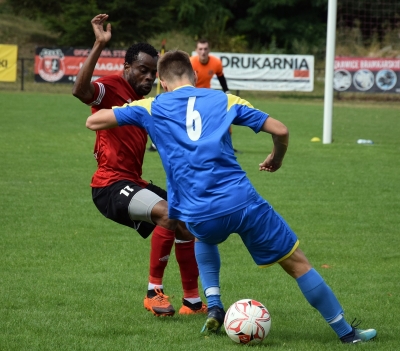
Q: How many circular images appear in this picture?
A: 3